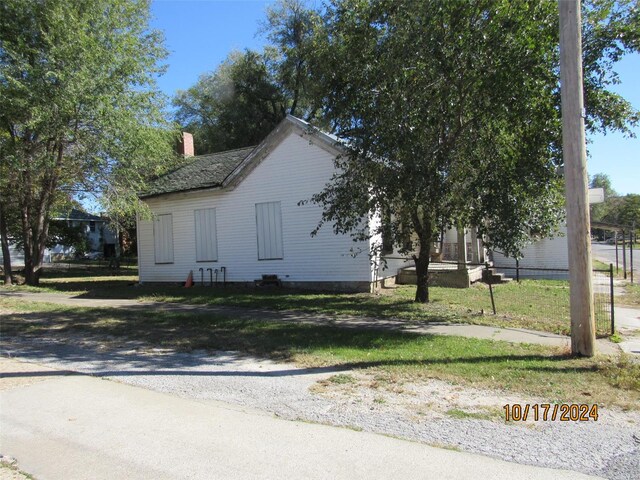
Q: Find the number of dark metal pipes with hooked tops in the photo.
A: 4